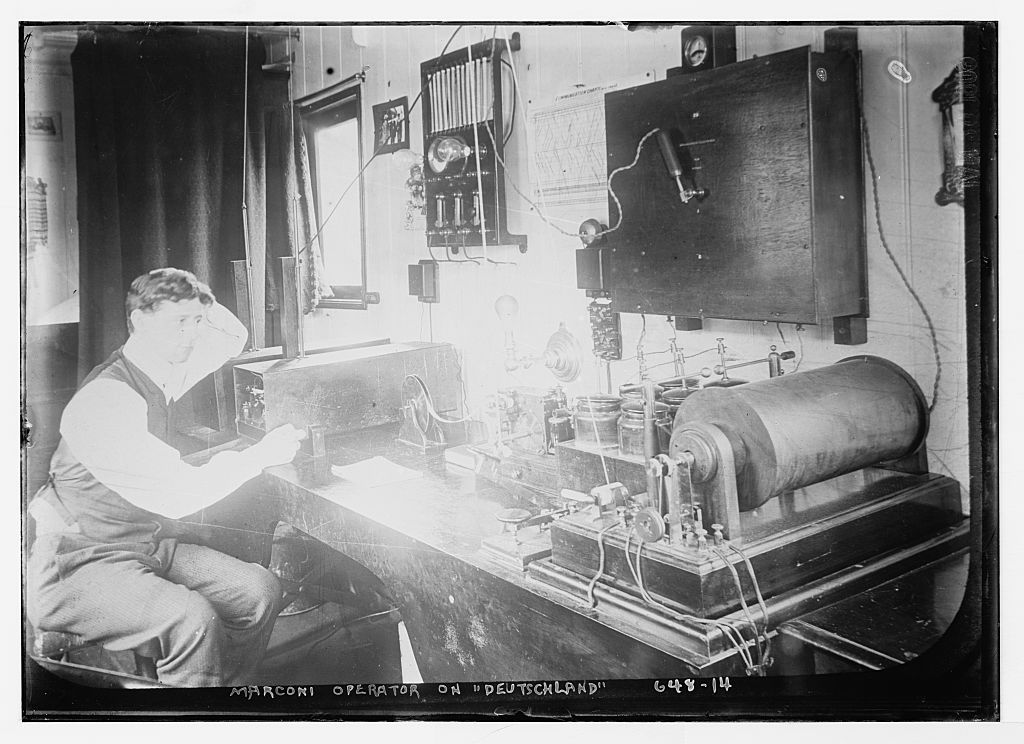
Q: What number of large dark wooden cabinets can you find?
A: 1